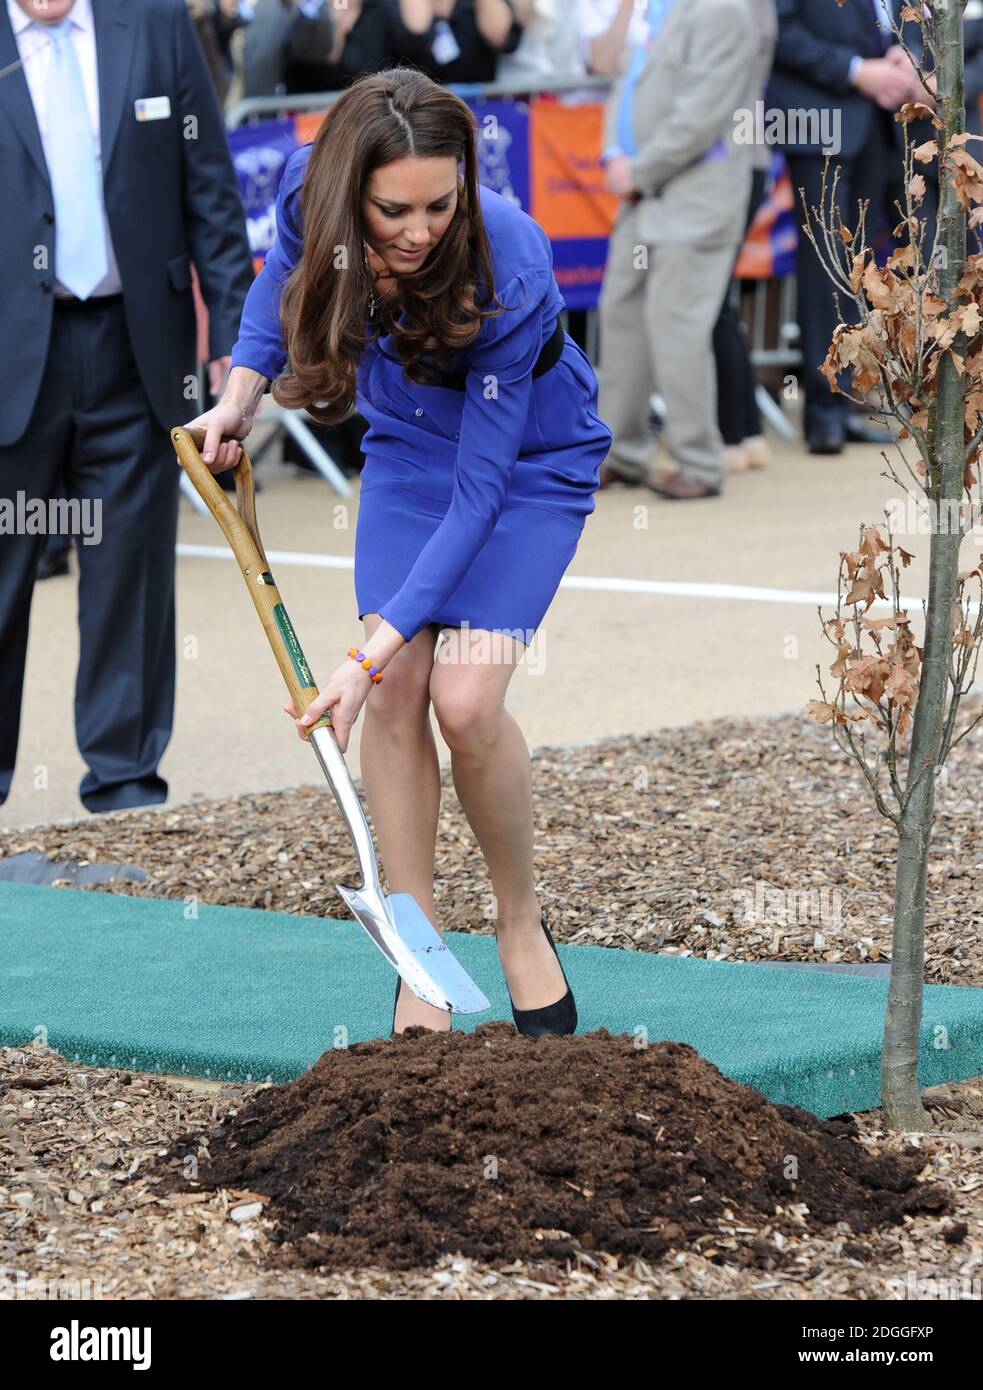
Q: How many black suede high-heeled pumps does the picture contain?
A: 2